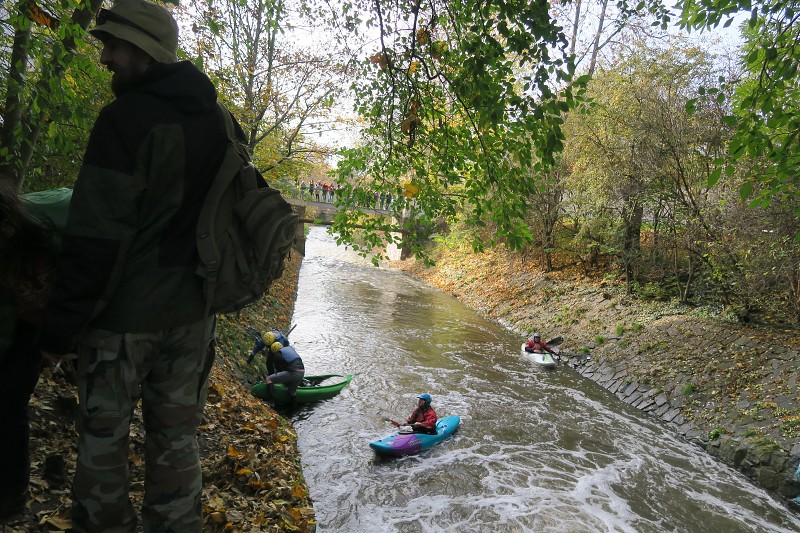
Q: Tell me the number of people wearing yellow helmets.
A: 2